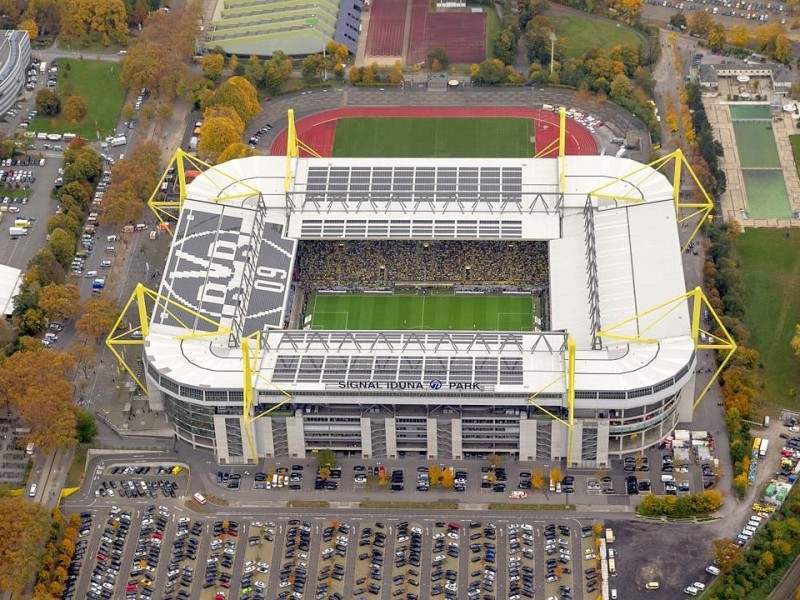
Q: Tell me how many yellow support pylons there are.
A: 8